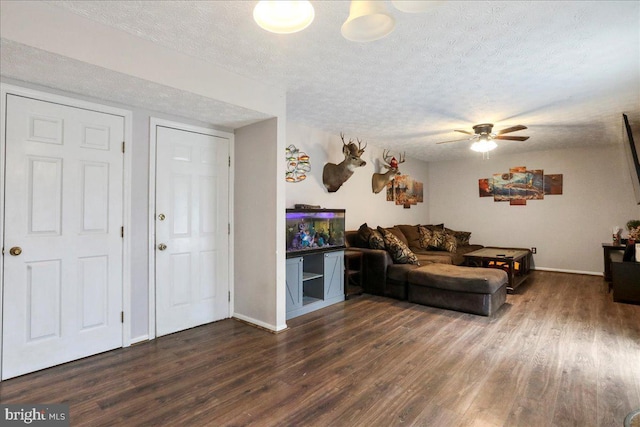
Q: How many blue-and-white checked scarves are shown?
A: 0